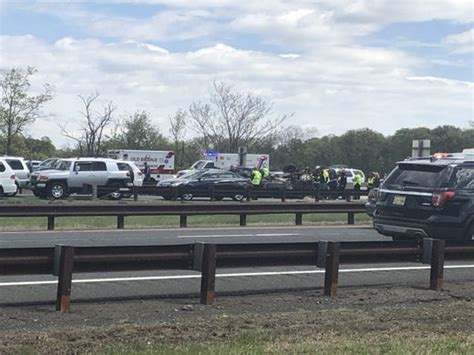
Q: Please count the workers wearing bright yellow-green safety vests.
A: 5